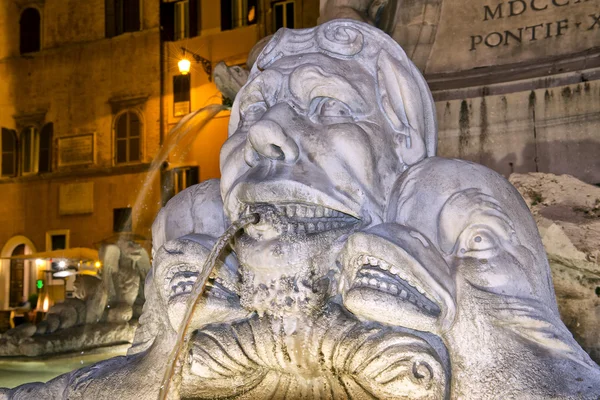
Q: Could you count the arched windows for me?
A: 3